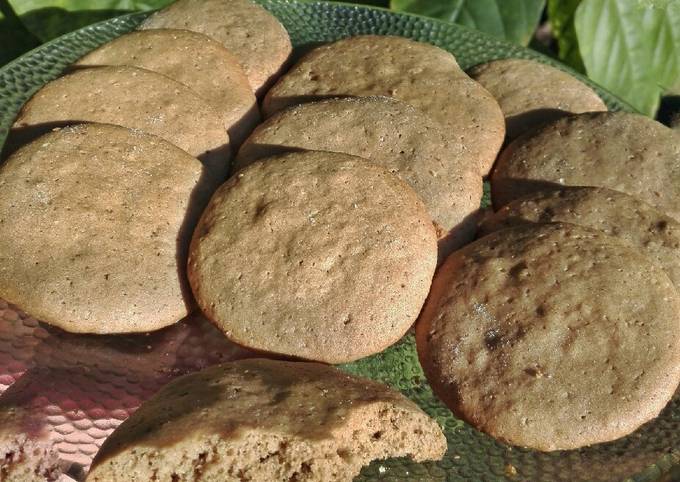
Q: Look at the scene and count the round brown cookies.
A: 11